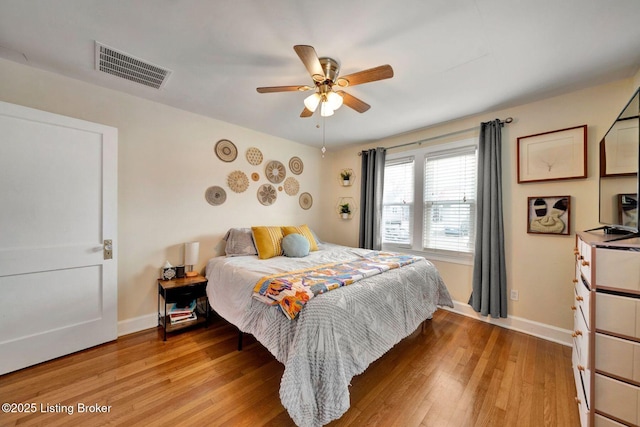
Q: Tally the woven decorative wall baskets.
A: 11